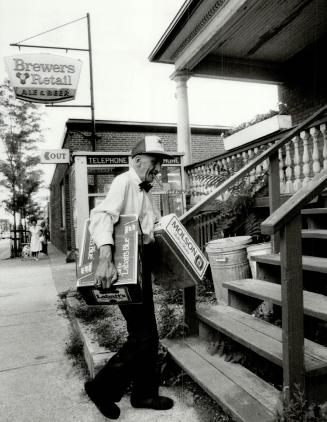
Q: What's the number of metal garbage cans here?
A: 2